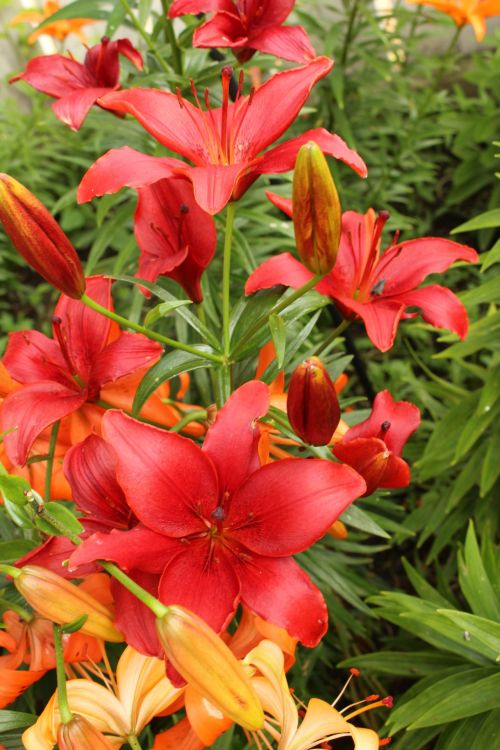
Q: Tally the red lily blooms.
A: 9